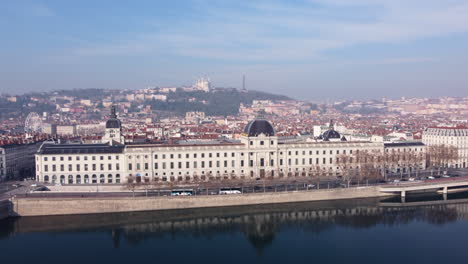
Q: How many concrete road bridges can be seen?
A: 1